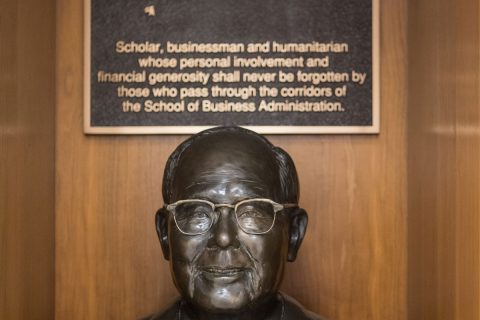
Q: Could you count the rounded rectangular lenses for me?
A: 2